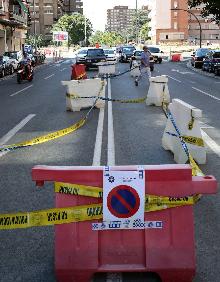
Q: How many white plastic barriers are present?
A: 5